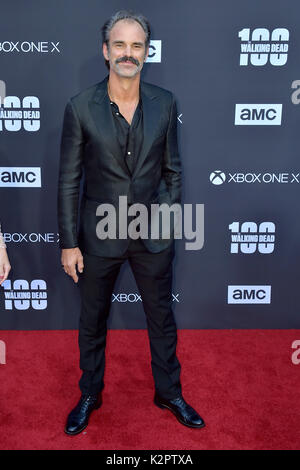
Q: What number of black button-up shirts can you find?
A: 1